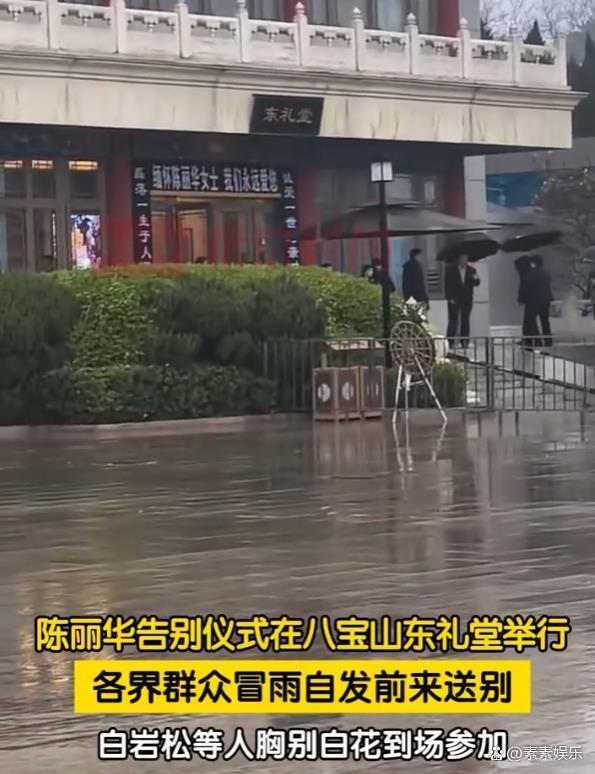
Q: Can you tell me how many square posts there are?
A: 10